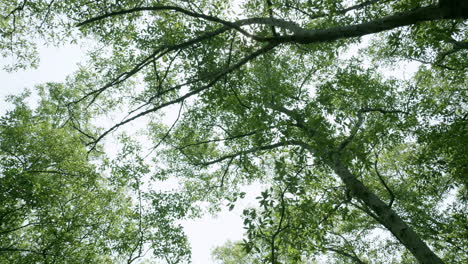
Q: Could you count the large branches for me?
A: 2